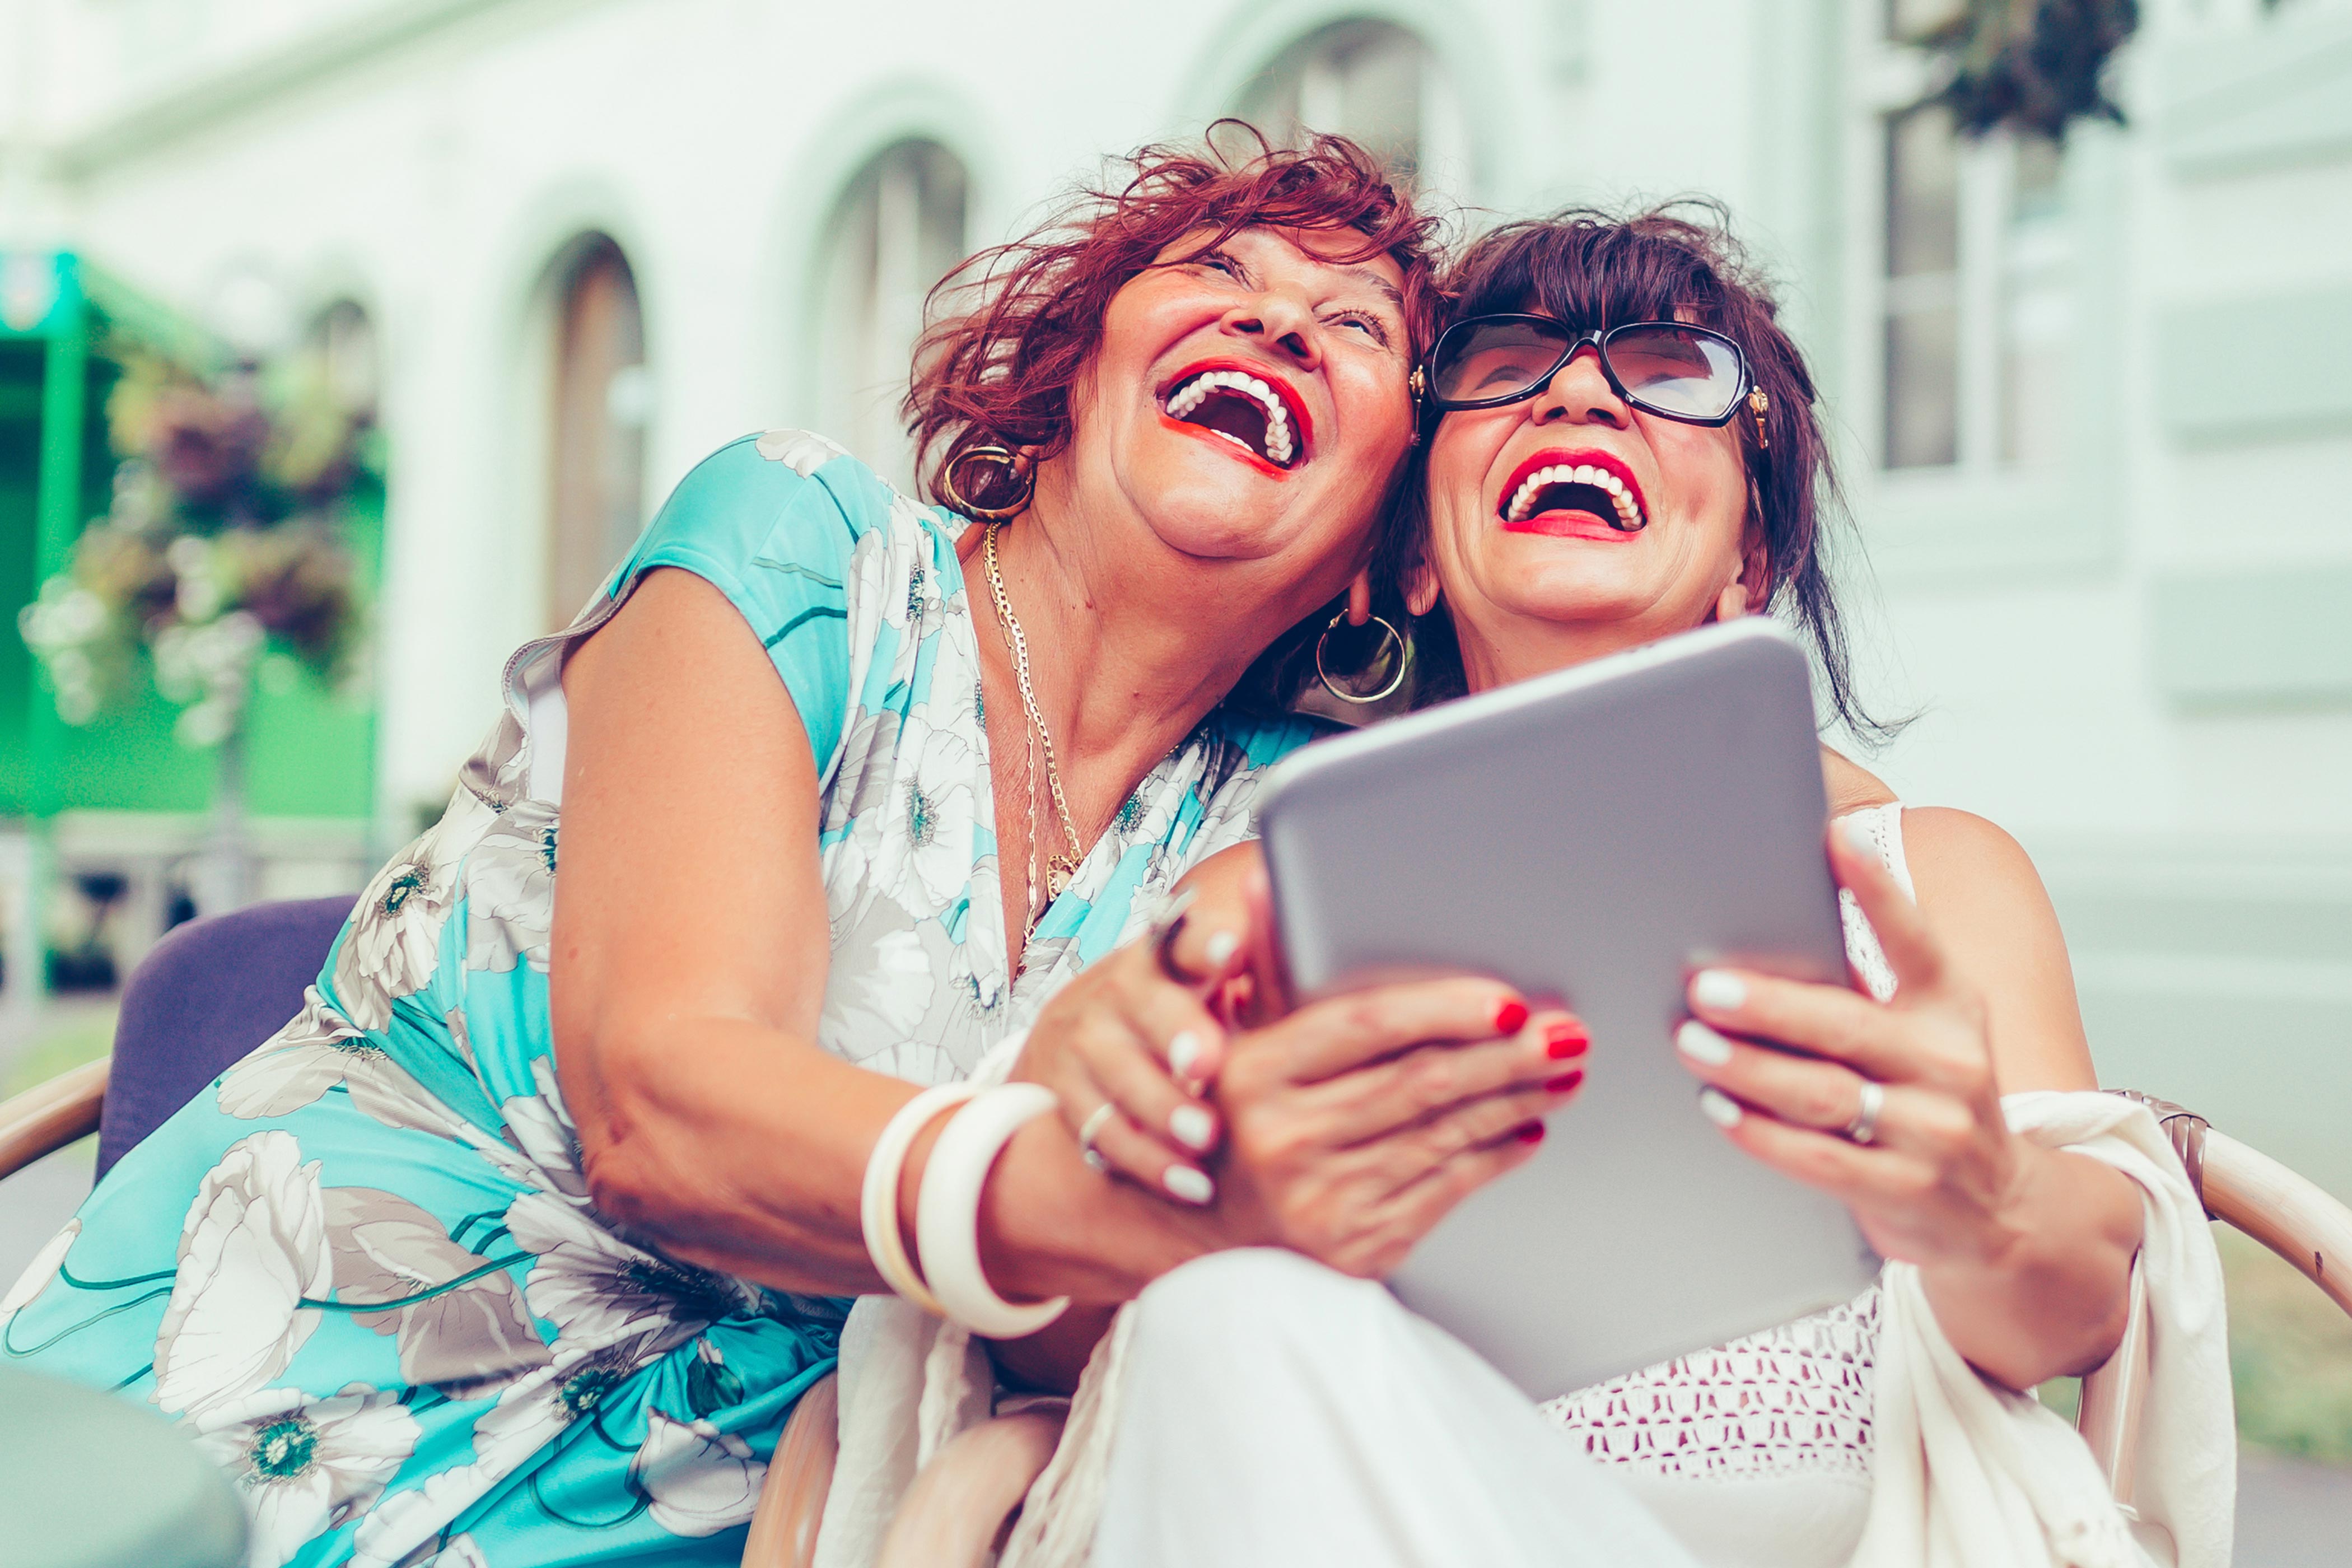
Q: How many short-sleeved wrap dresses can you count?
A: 1